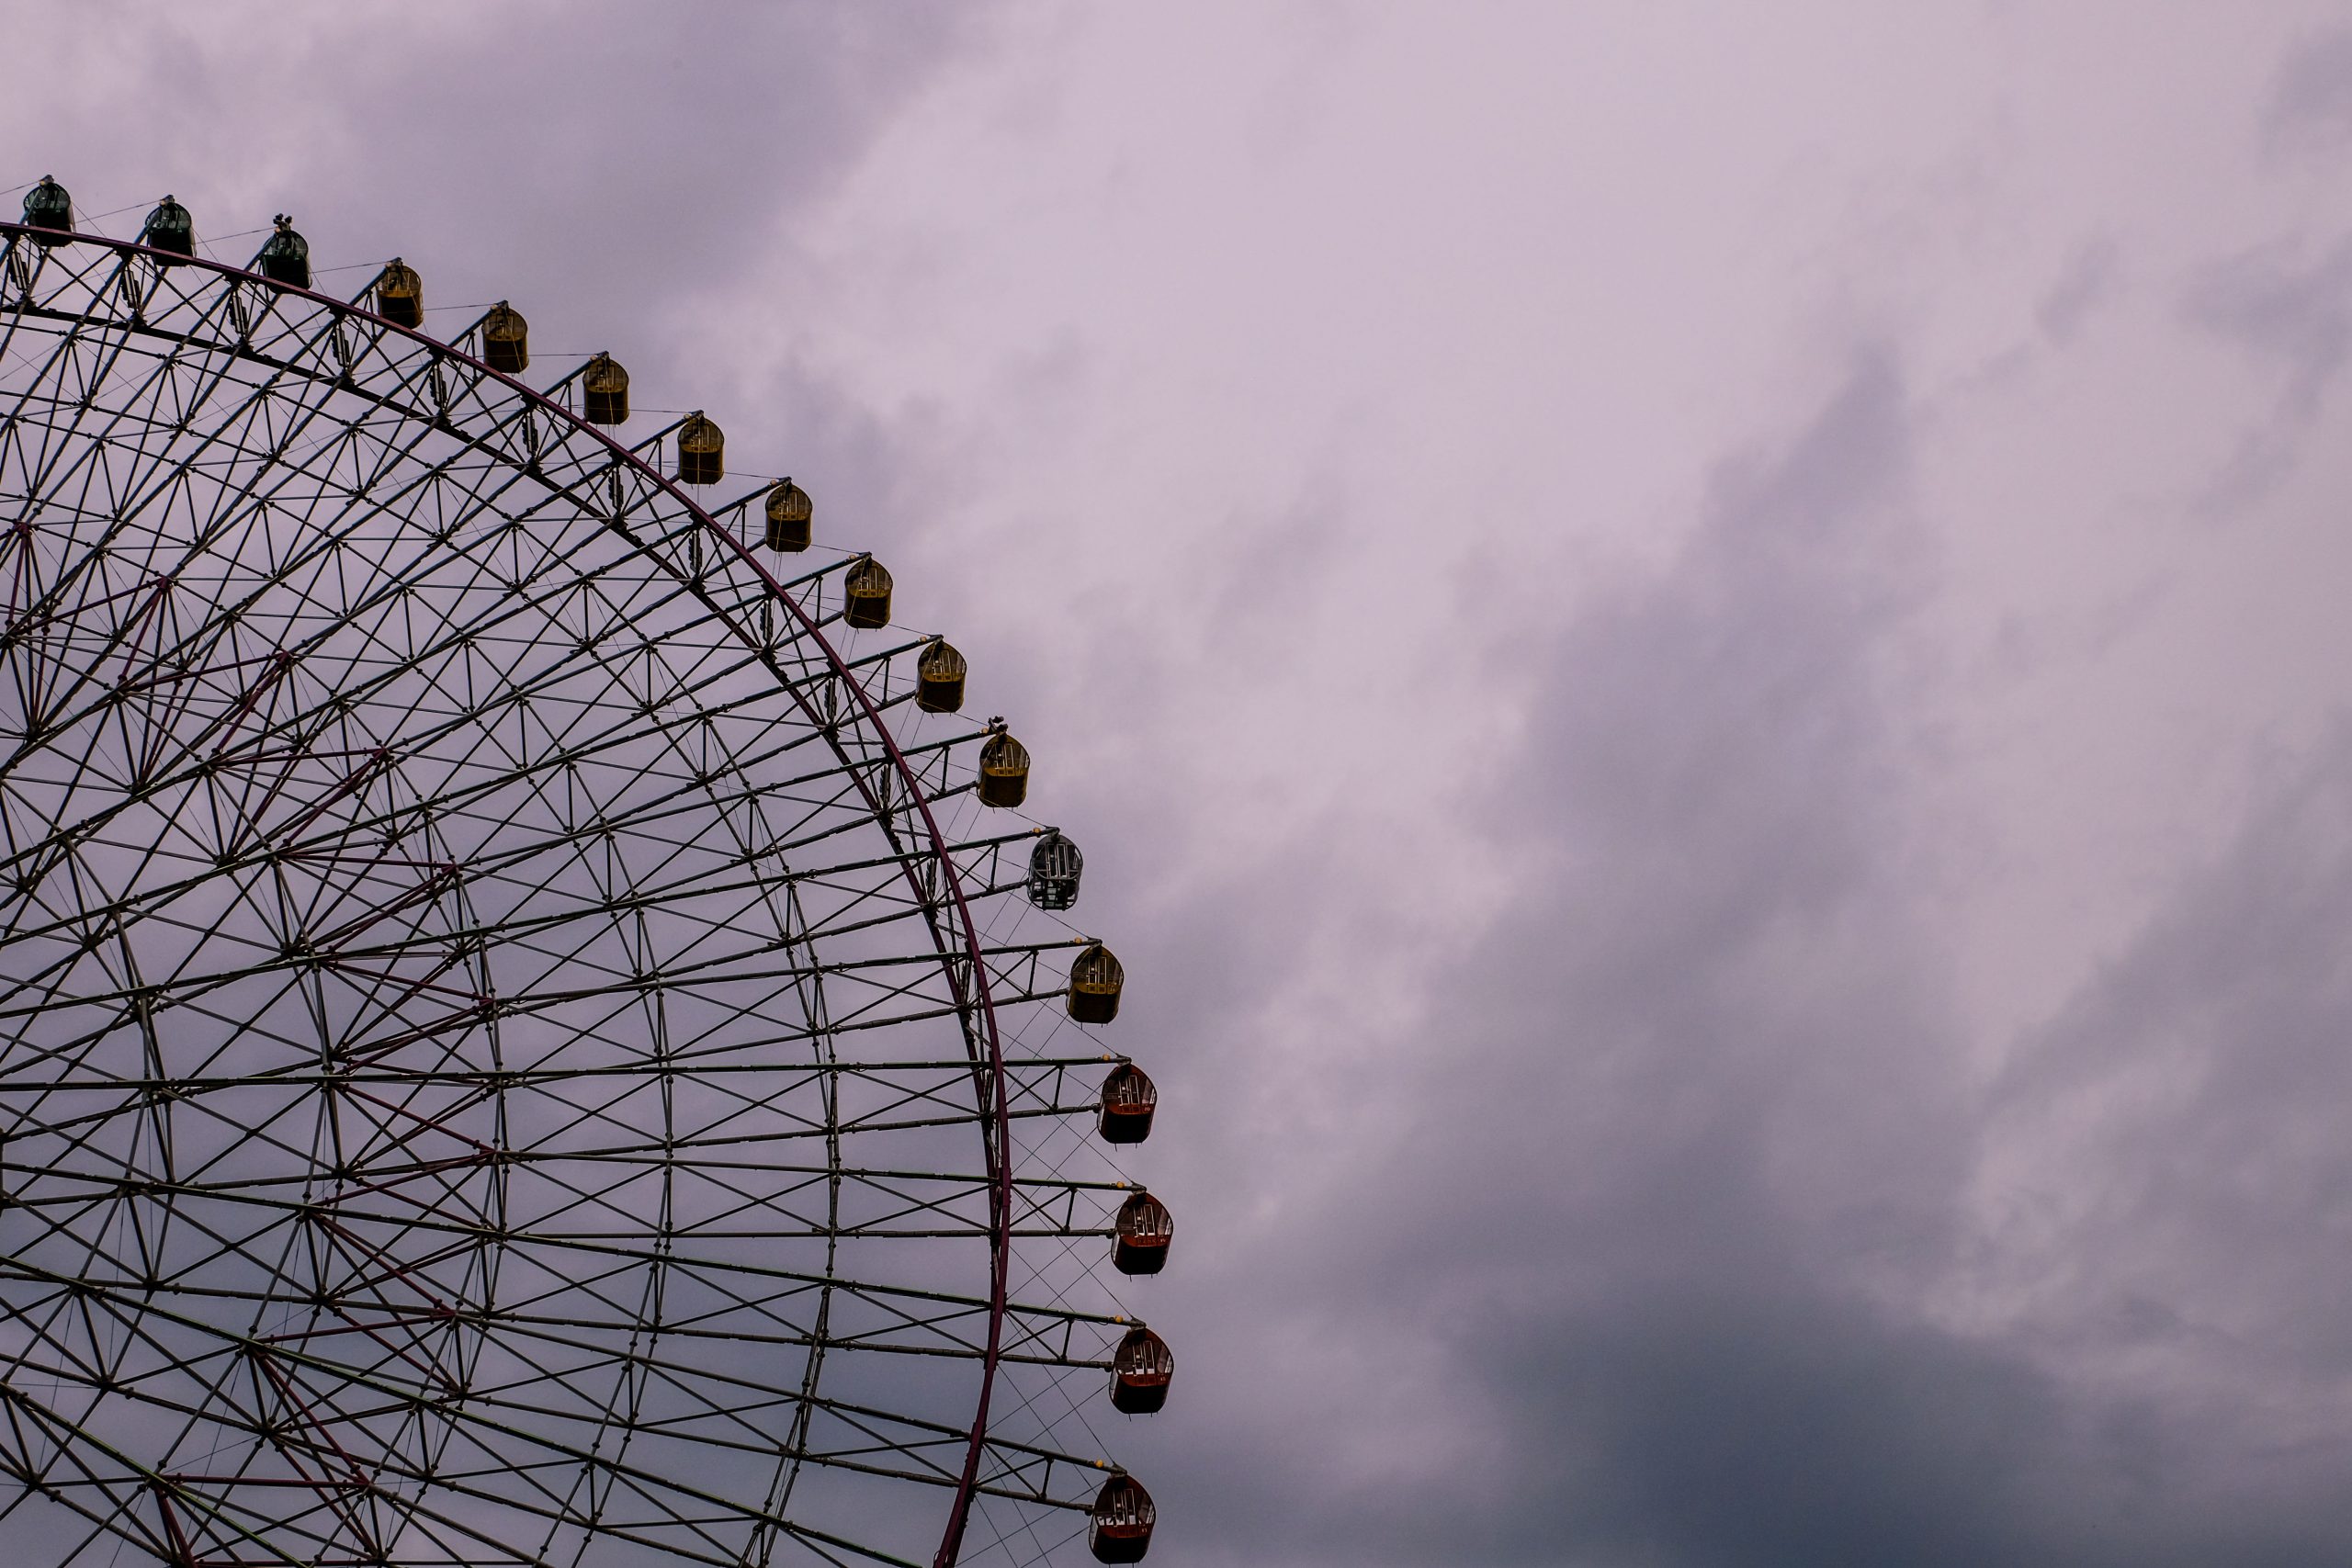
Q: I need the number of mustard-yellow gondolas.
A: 9